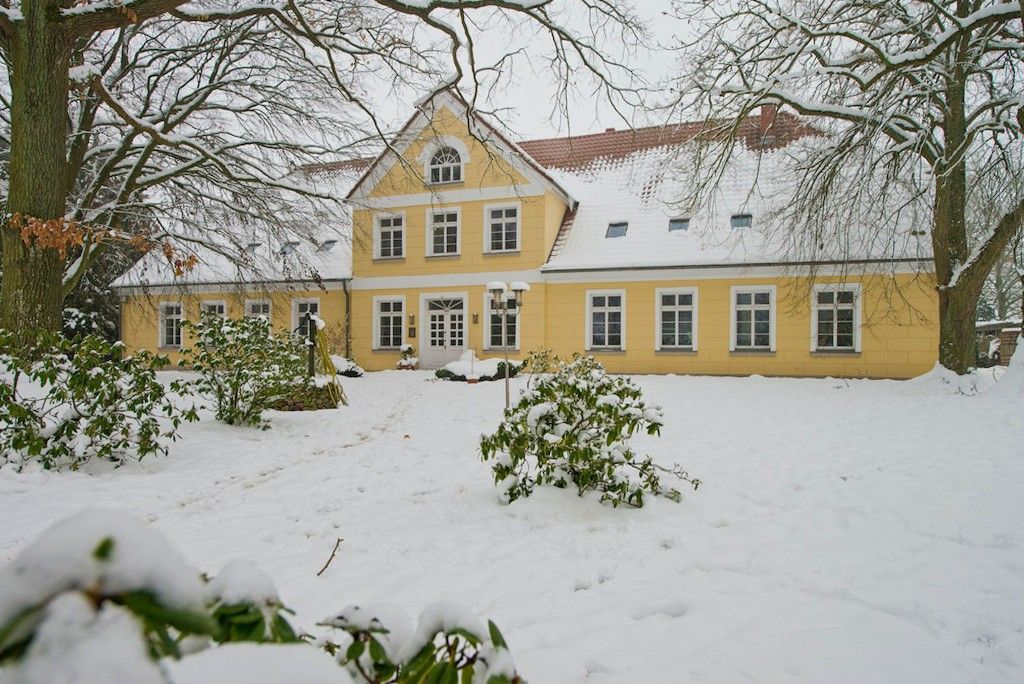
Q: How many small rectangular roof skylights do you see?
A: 6